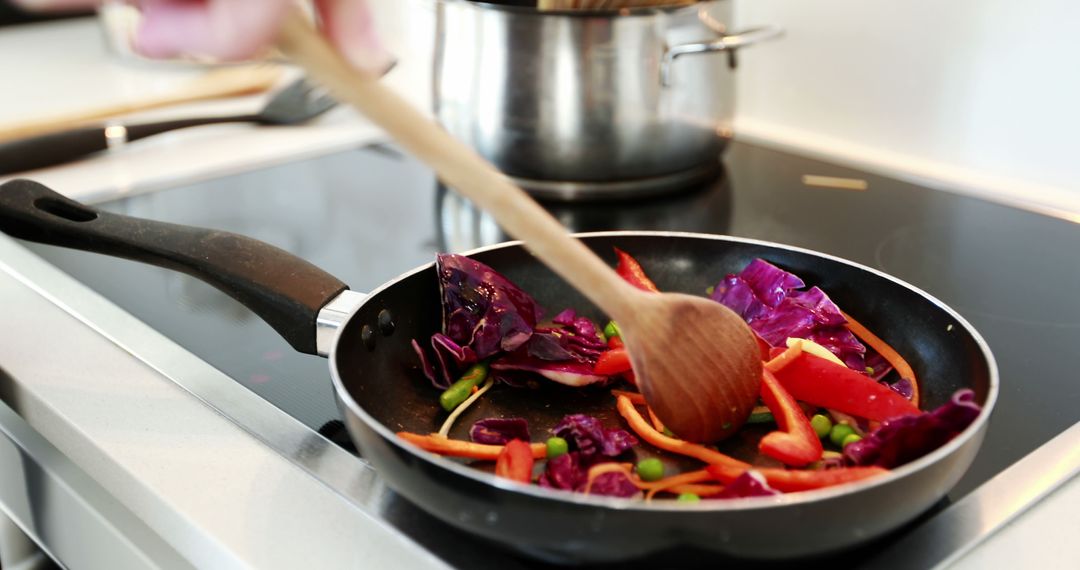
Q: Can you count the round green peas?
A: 7